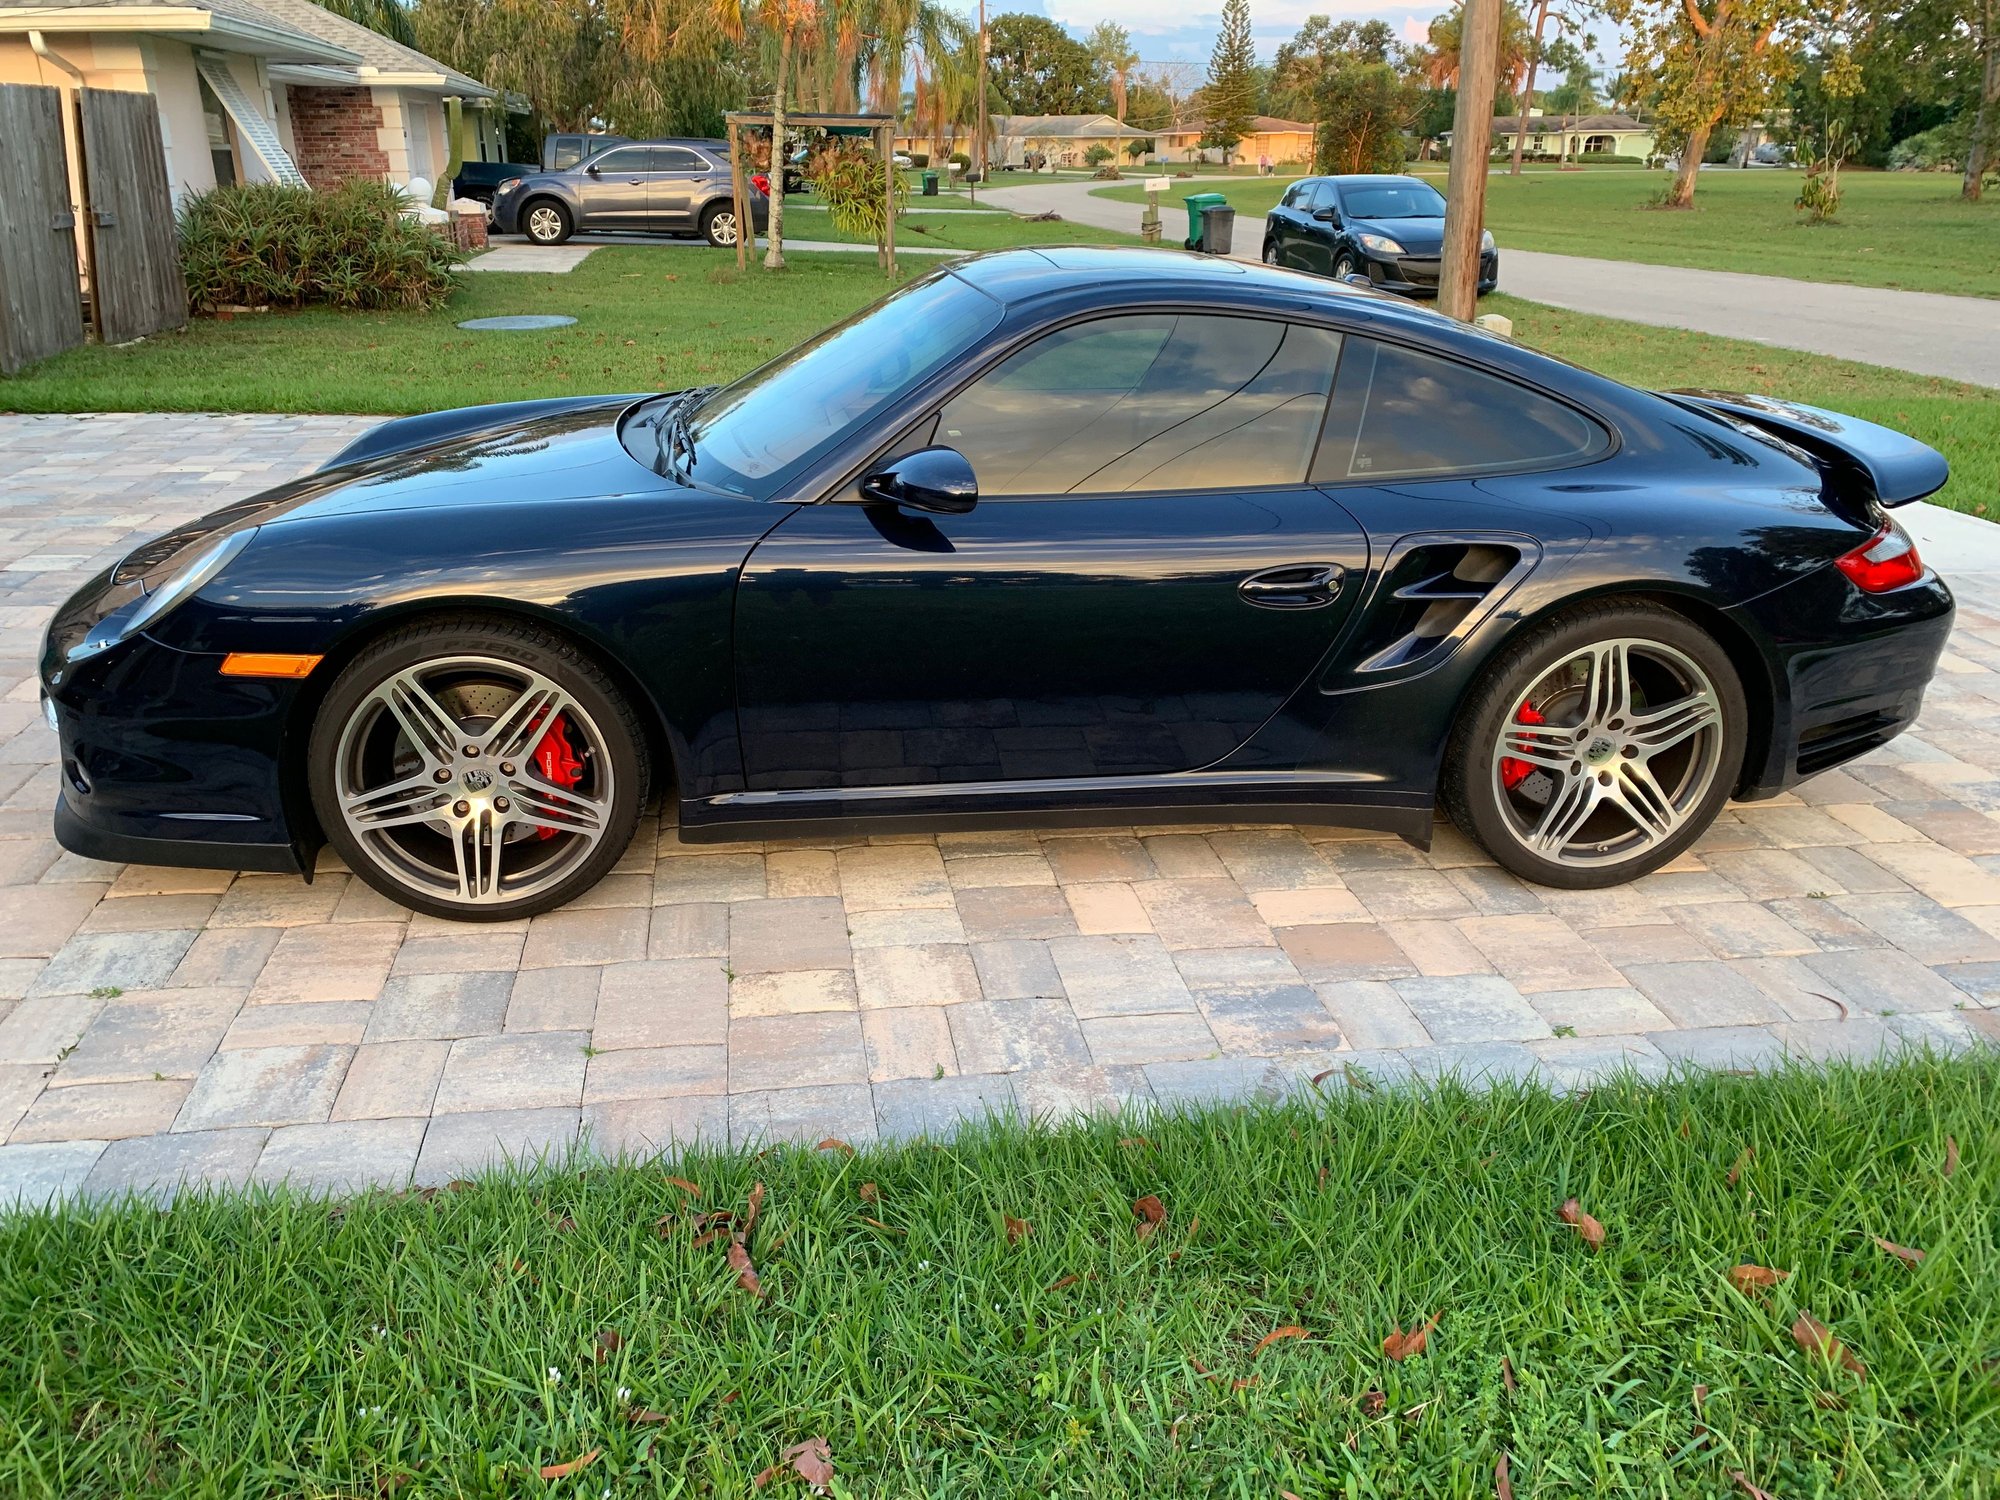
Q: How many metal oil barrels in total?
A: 0